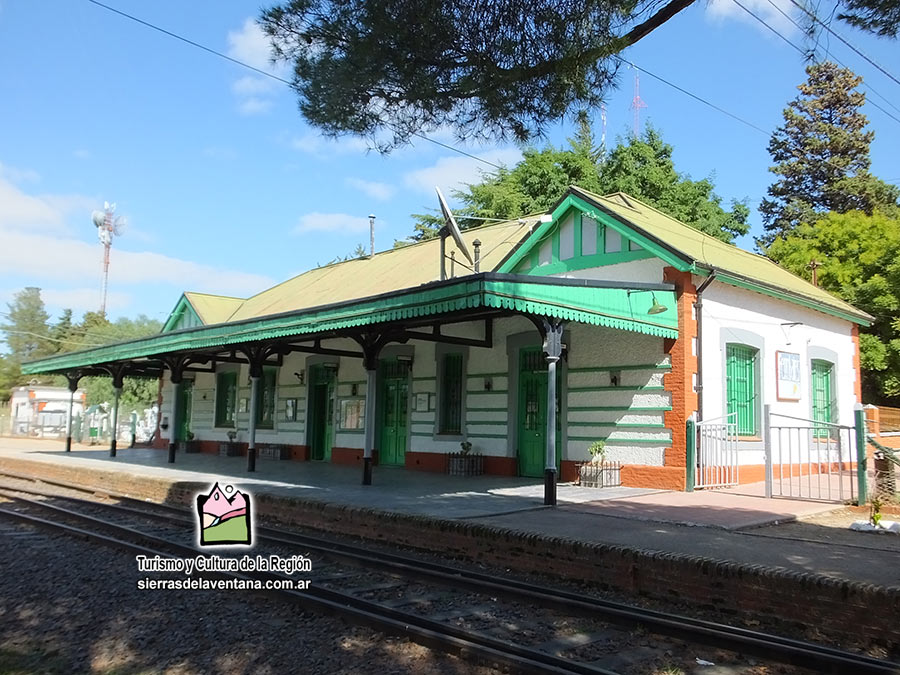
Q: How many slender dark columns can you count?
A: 6